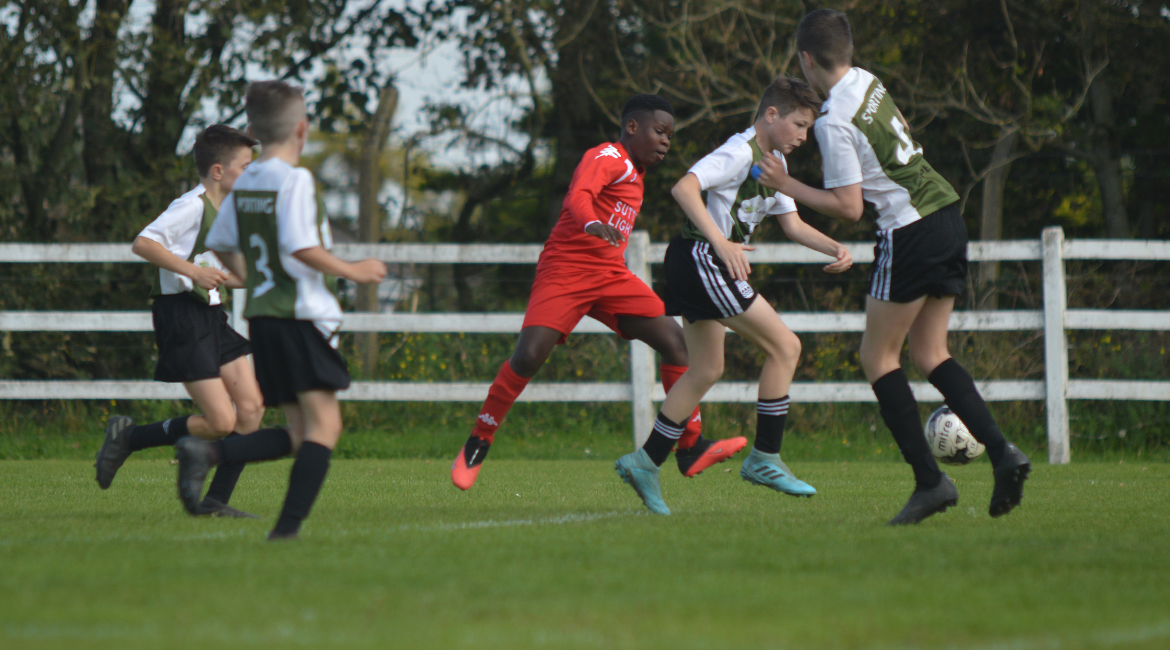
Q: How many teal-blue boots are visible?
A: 2